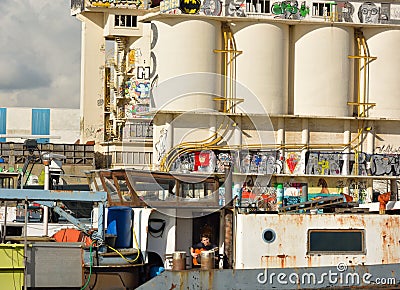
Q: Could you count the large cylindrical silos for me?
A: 4